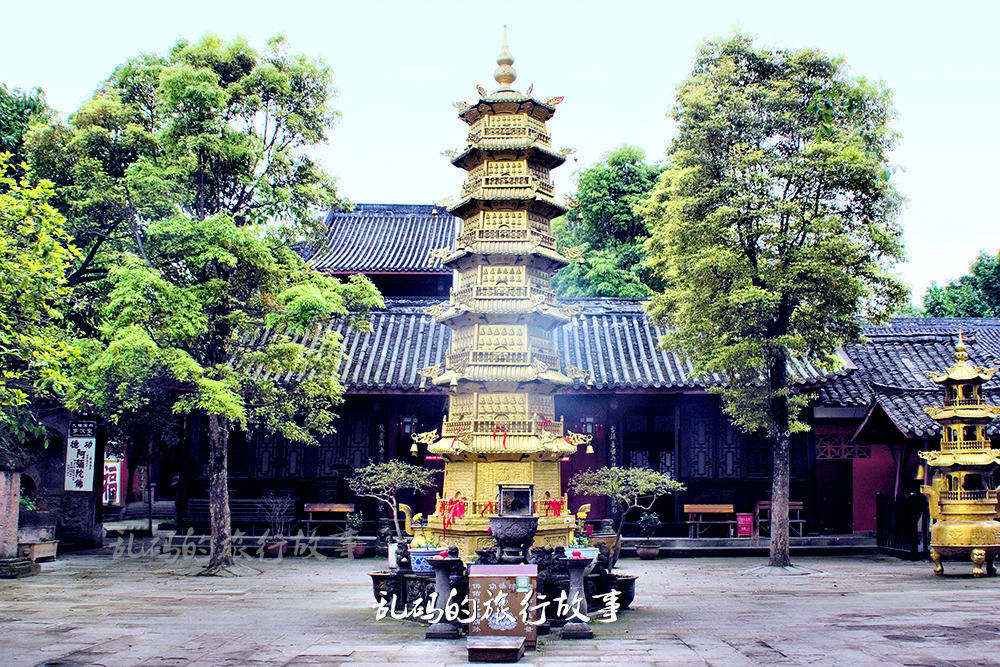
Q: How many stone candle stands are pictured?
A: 2